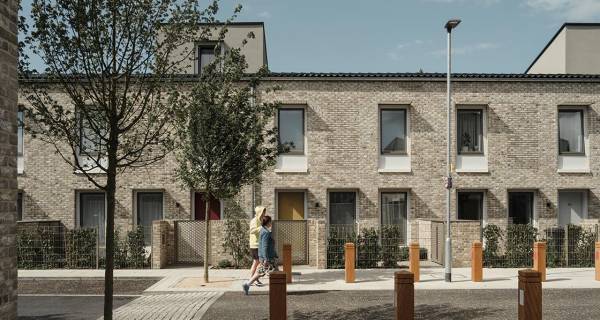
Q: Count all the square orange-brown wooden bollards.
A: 9